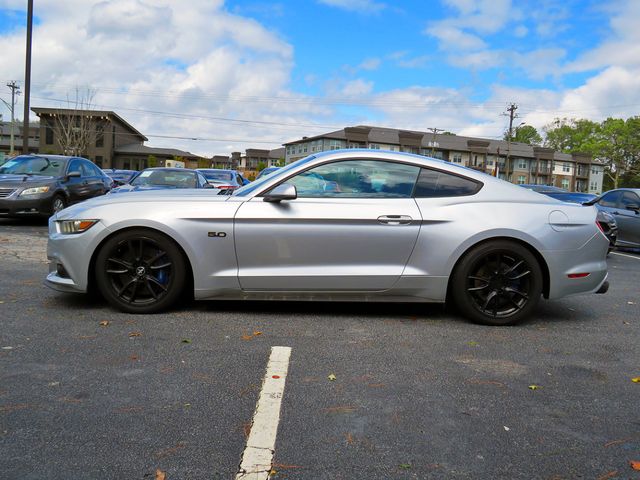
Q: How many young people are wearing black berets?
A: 0